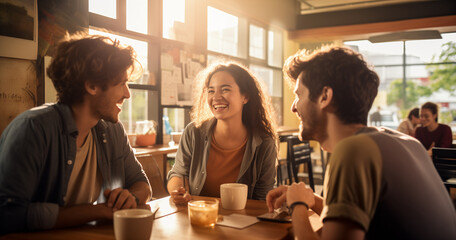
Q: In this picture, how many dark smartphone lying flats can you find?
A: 1